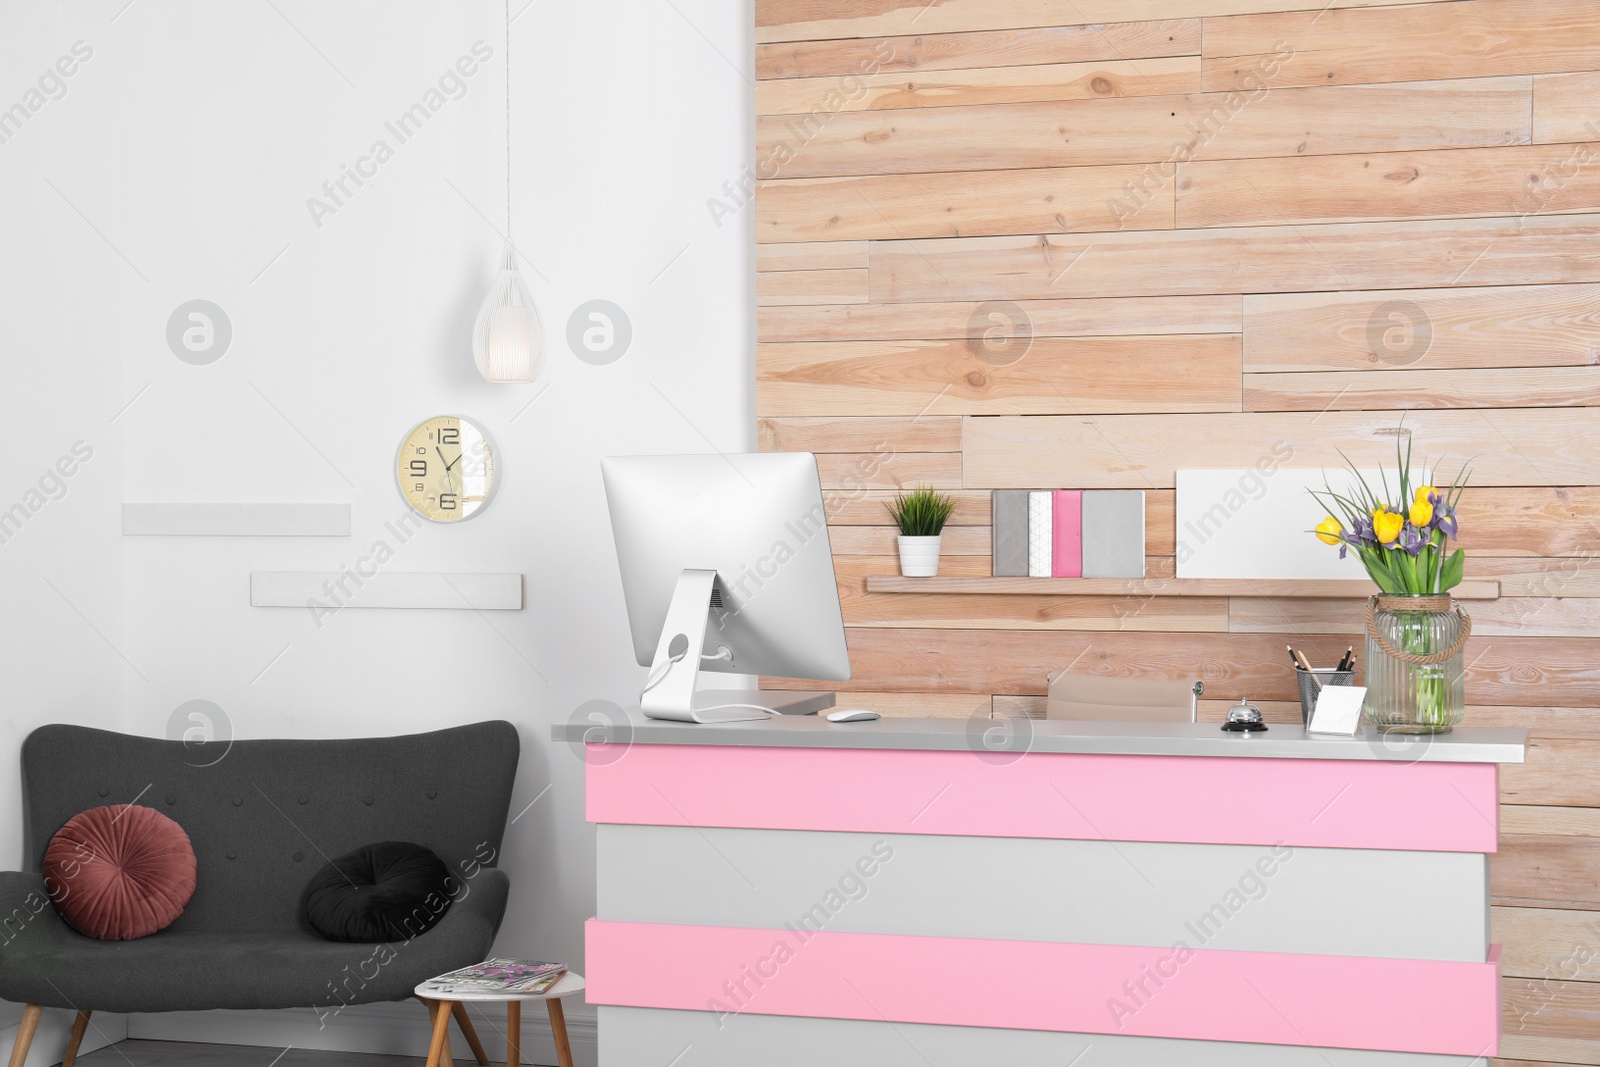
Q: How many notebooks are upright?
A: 4